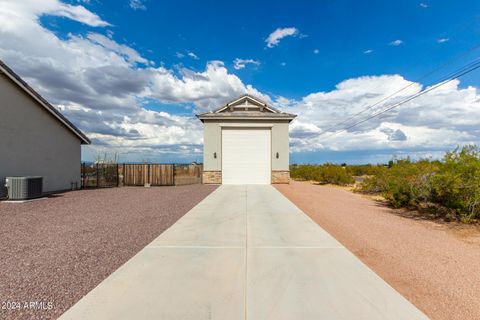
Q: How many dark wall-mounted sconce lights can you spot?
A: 2